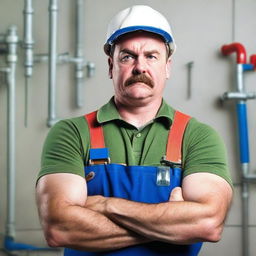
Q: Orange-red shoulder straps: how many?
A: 2